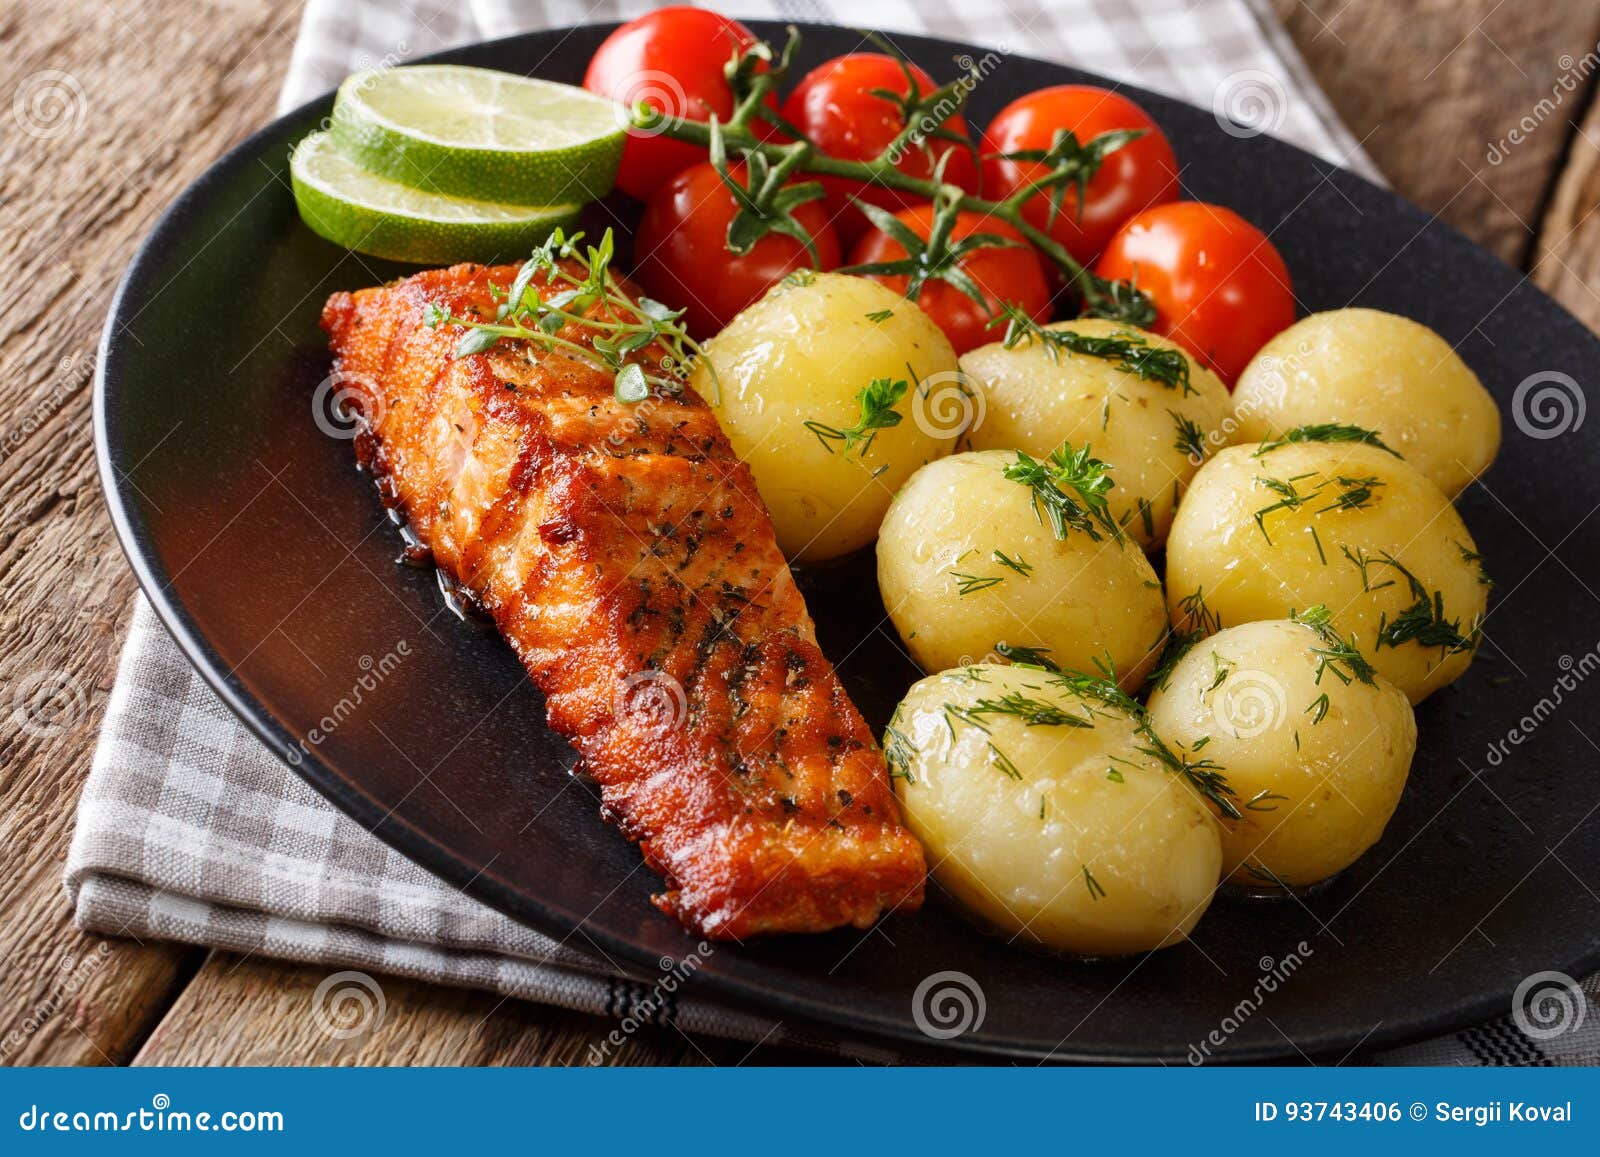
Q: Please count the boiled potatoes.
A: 7